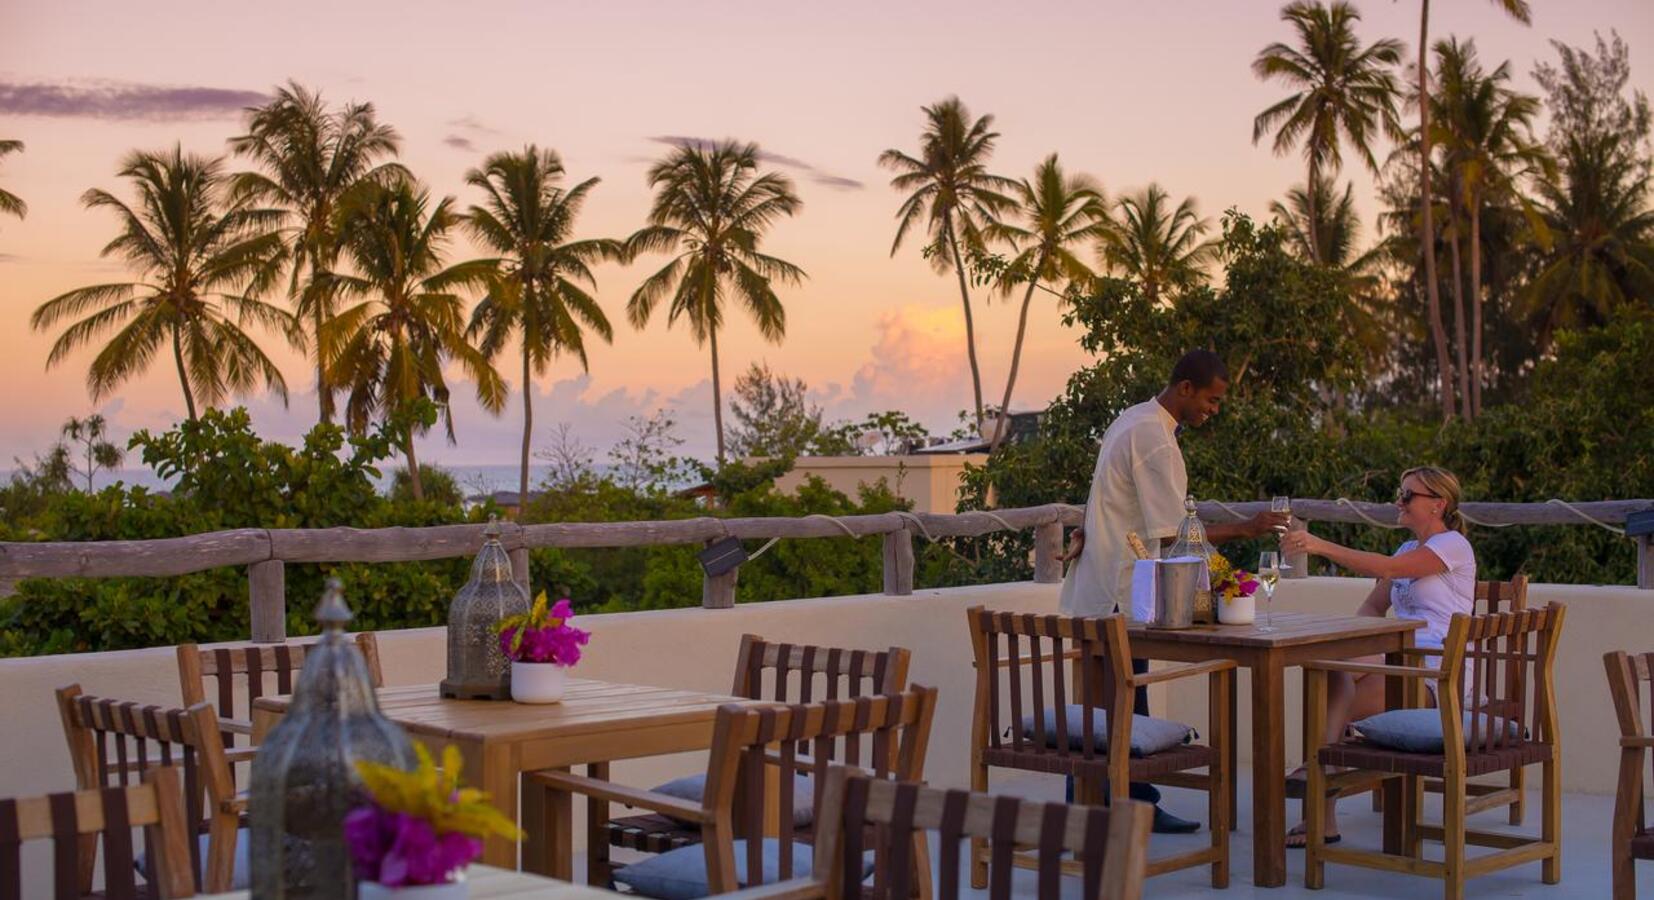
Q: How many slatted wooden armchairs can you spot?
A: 10